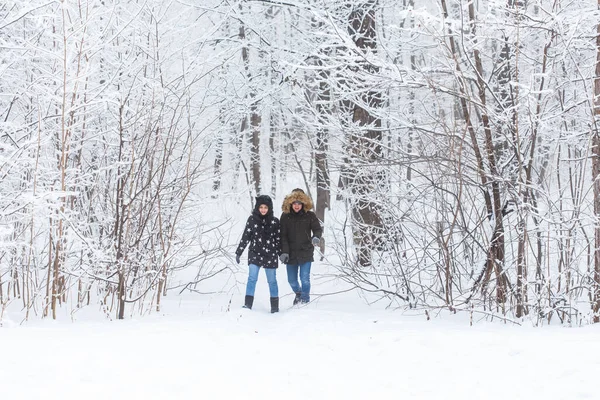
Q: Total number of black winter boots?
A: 2